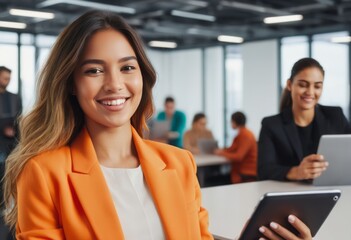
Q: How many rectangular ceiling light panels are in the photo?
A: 6